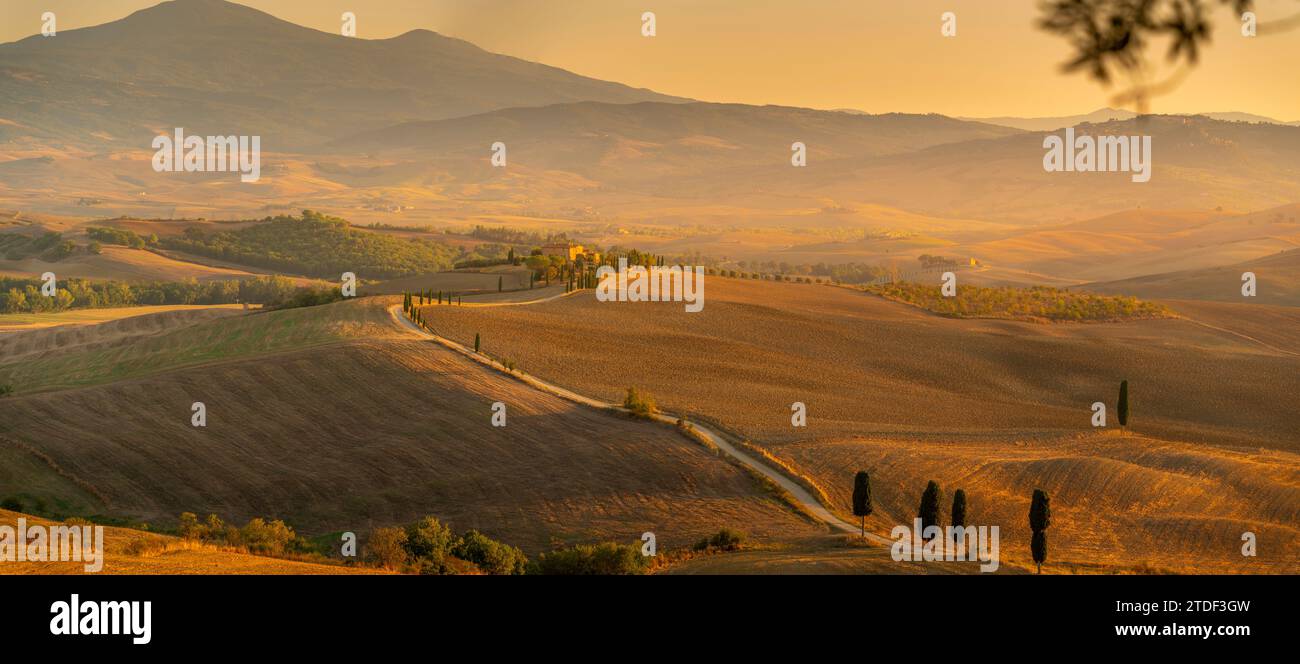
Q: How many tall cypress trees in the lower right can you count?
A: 5